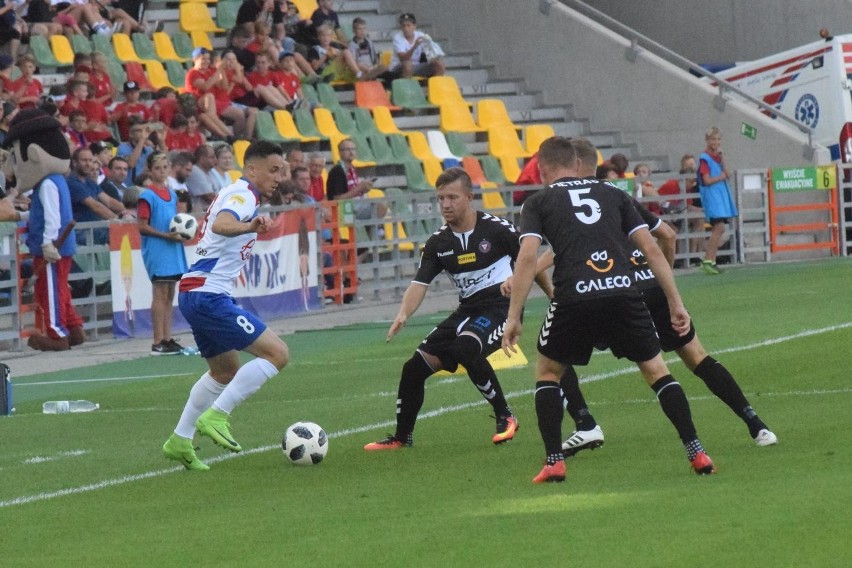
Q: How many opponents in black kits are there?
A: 3